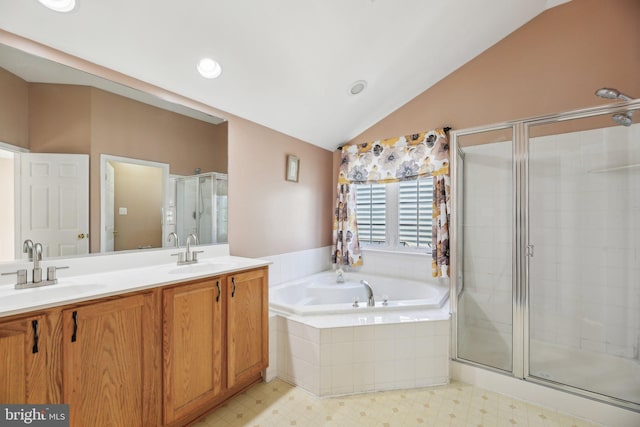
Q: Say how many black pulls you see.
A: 4